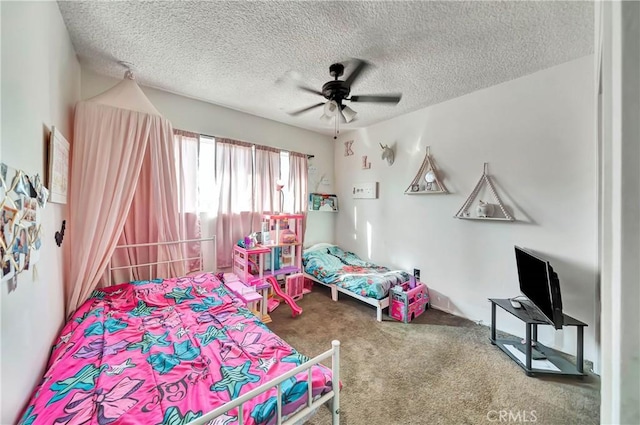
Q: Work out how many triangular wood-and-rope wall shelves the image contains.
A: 2